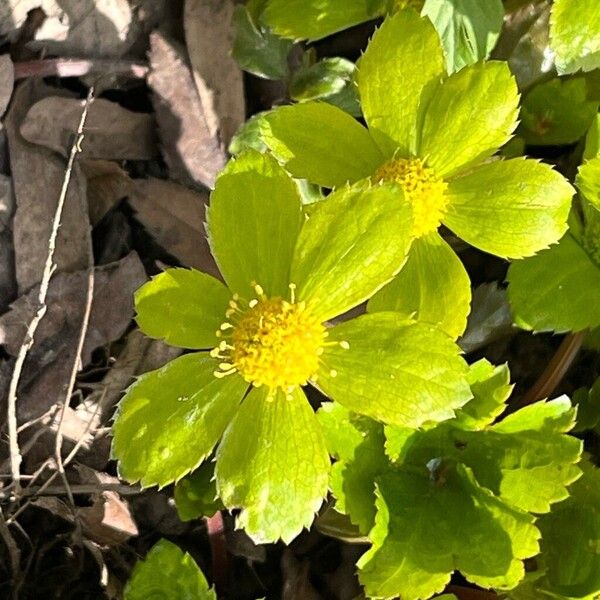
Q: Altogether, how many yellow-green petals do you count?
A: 11